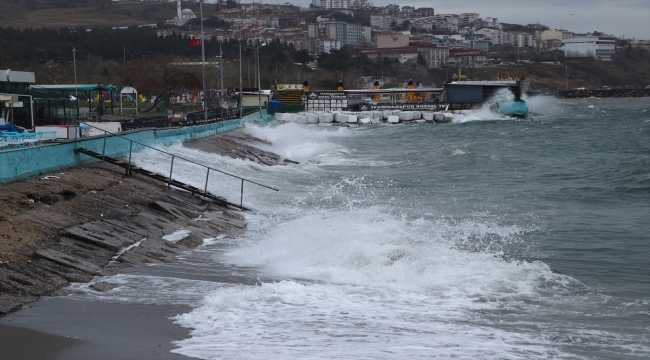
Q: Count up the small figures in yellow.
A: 4